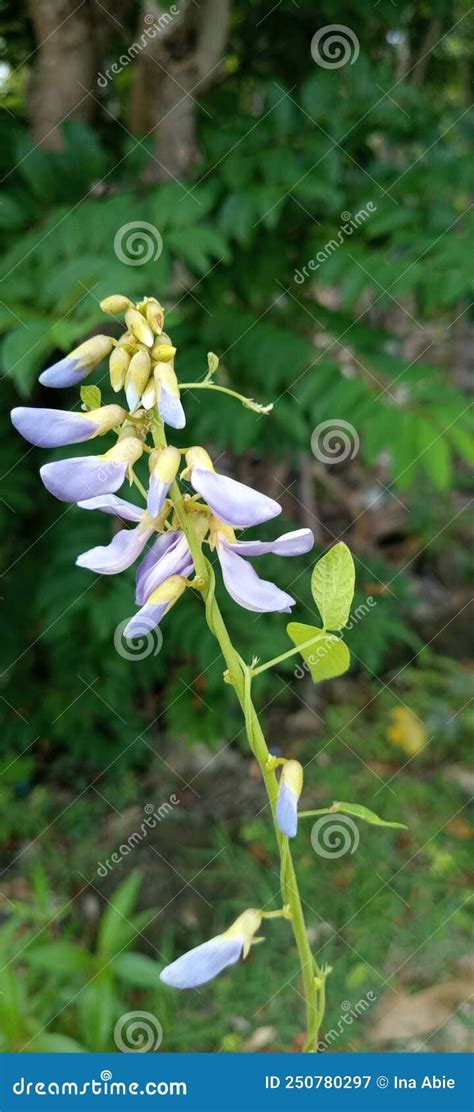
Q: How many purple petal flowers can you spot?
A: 12